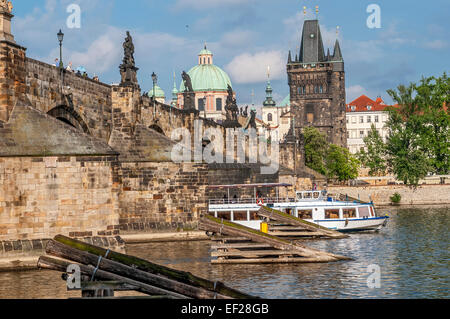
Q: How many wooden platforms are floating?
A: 3